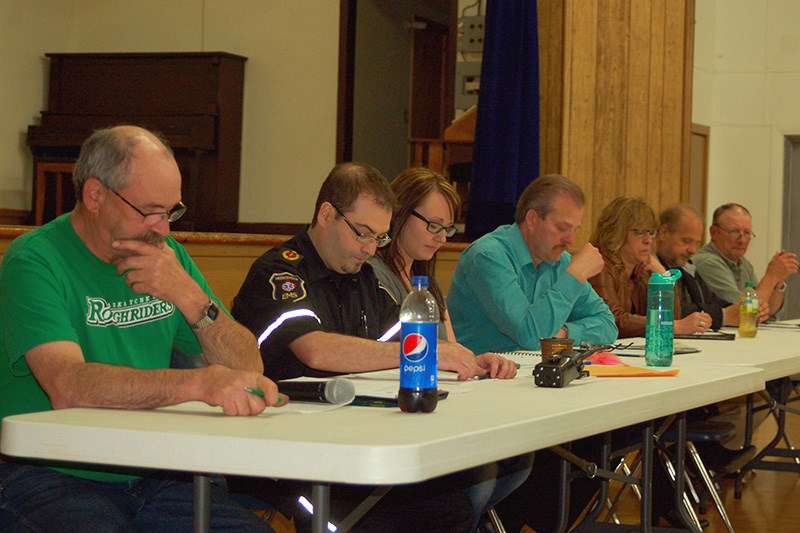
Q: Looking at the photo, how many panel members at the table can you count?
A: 7